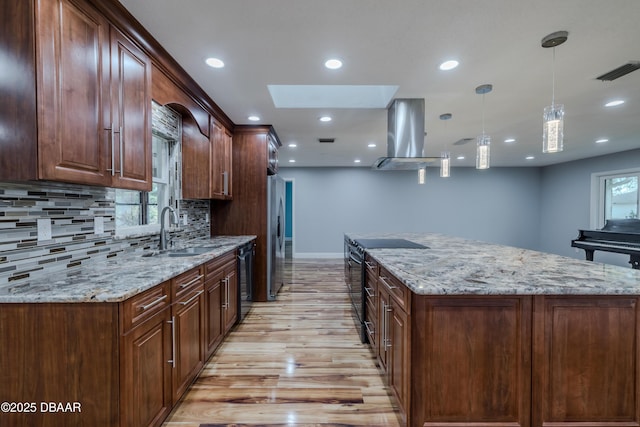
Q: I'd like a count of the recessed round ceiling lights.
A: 14